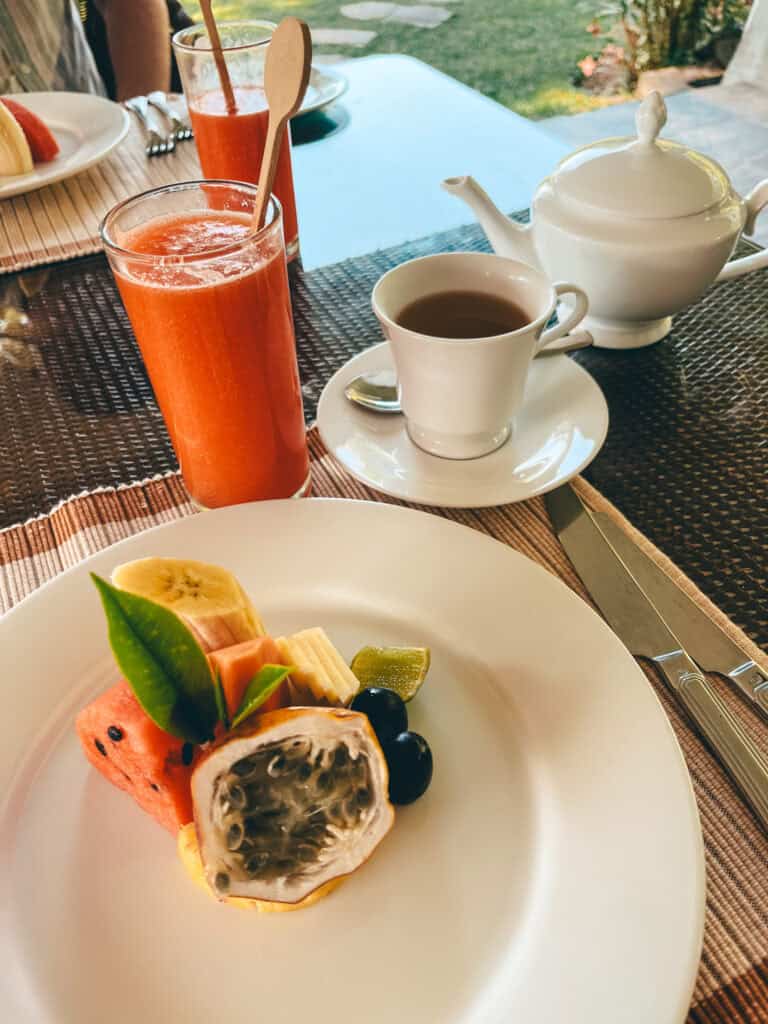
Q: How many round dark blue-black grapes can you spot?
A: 2